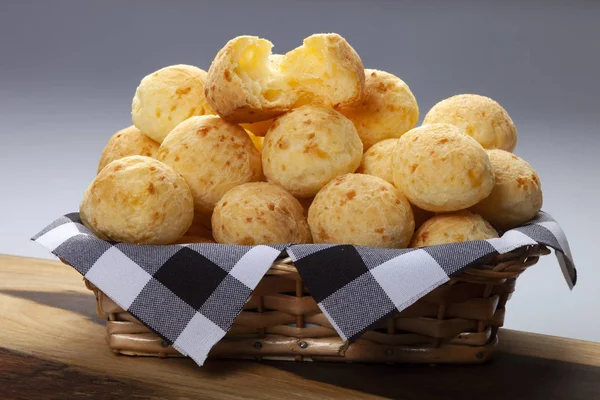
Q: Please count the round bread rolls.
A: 14